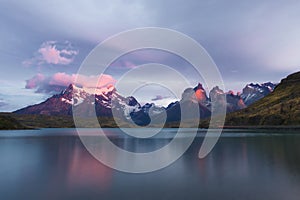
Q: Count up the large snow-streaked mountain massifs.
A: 2